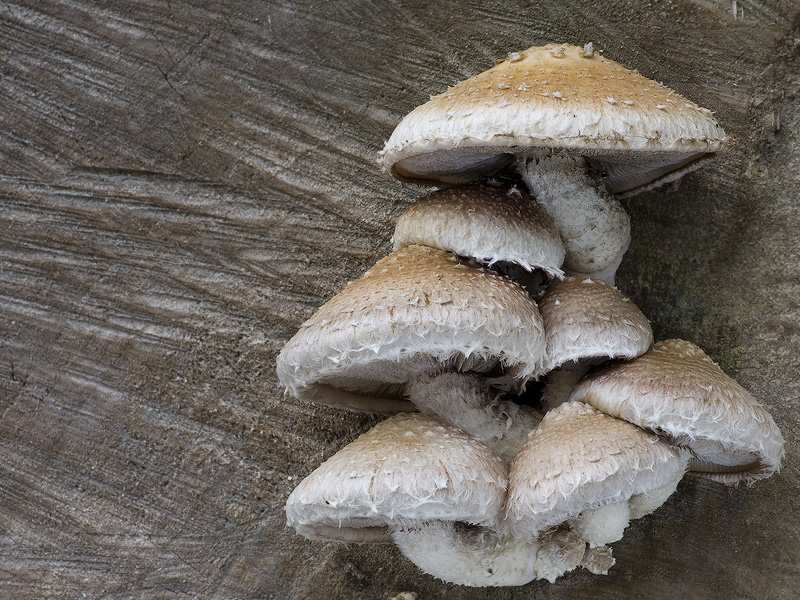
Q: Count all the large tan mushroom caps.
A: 7